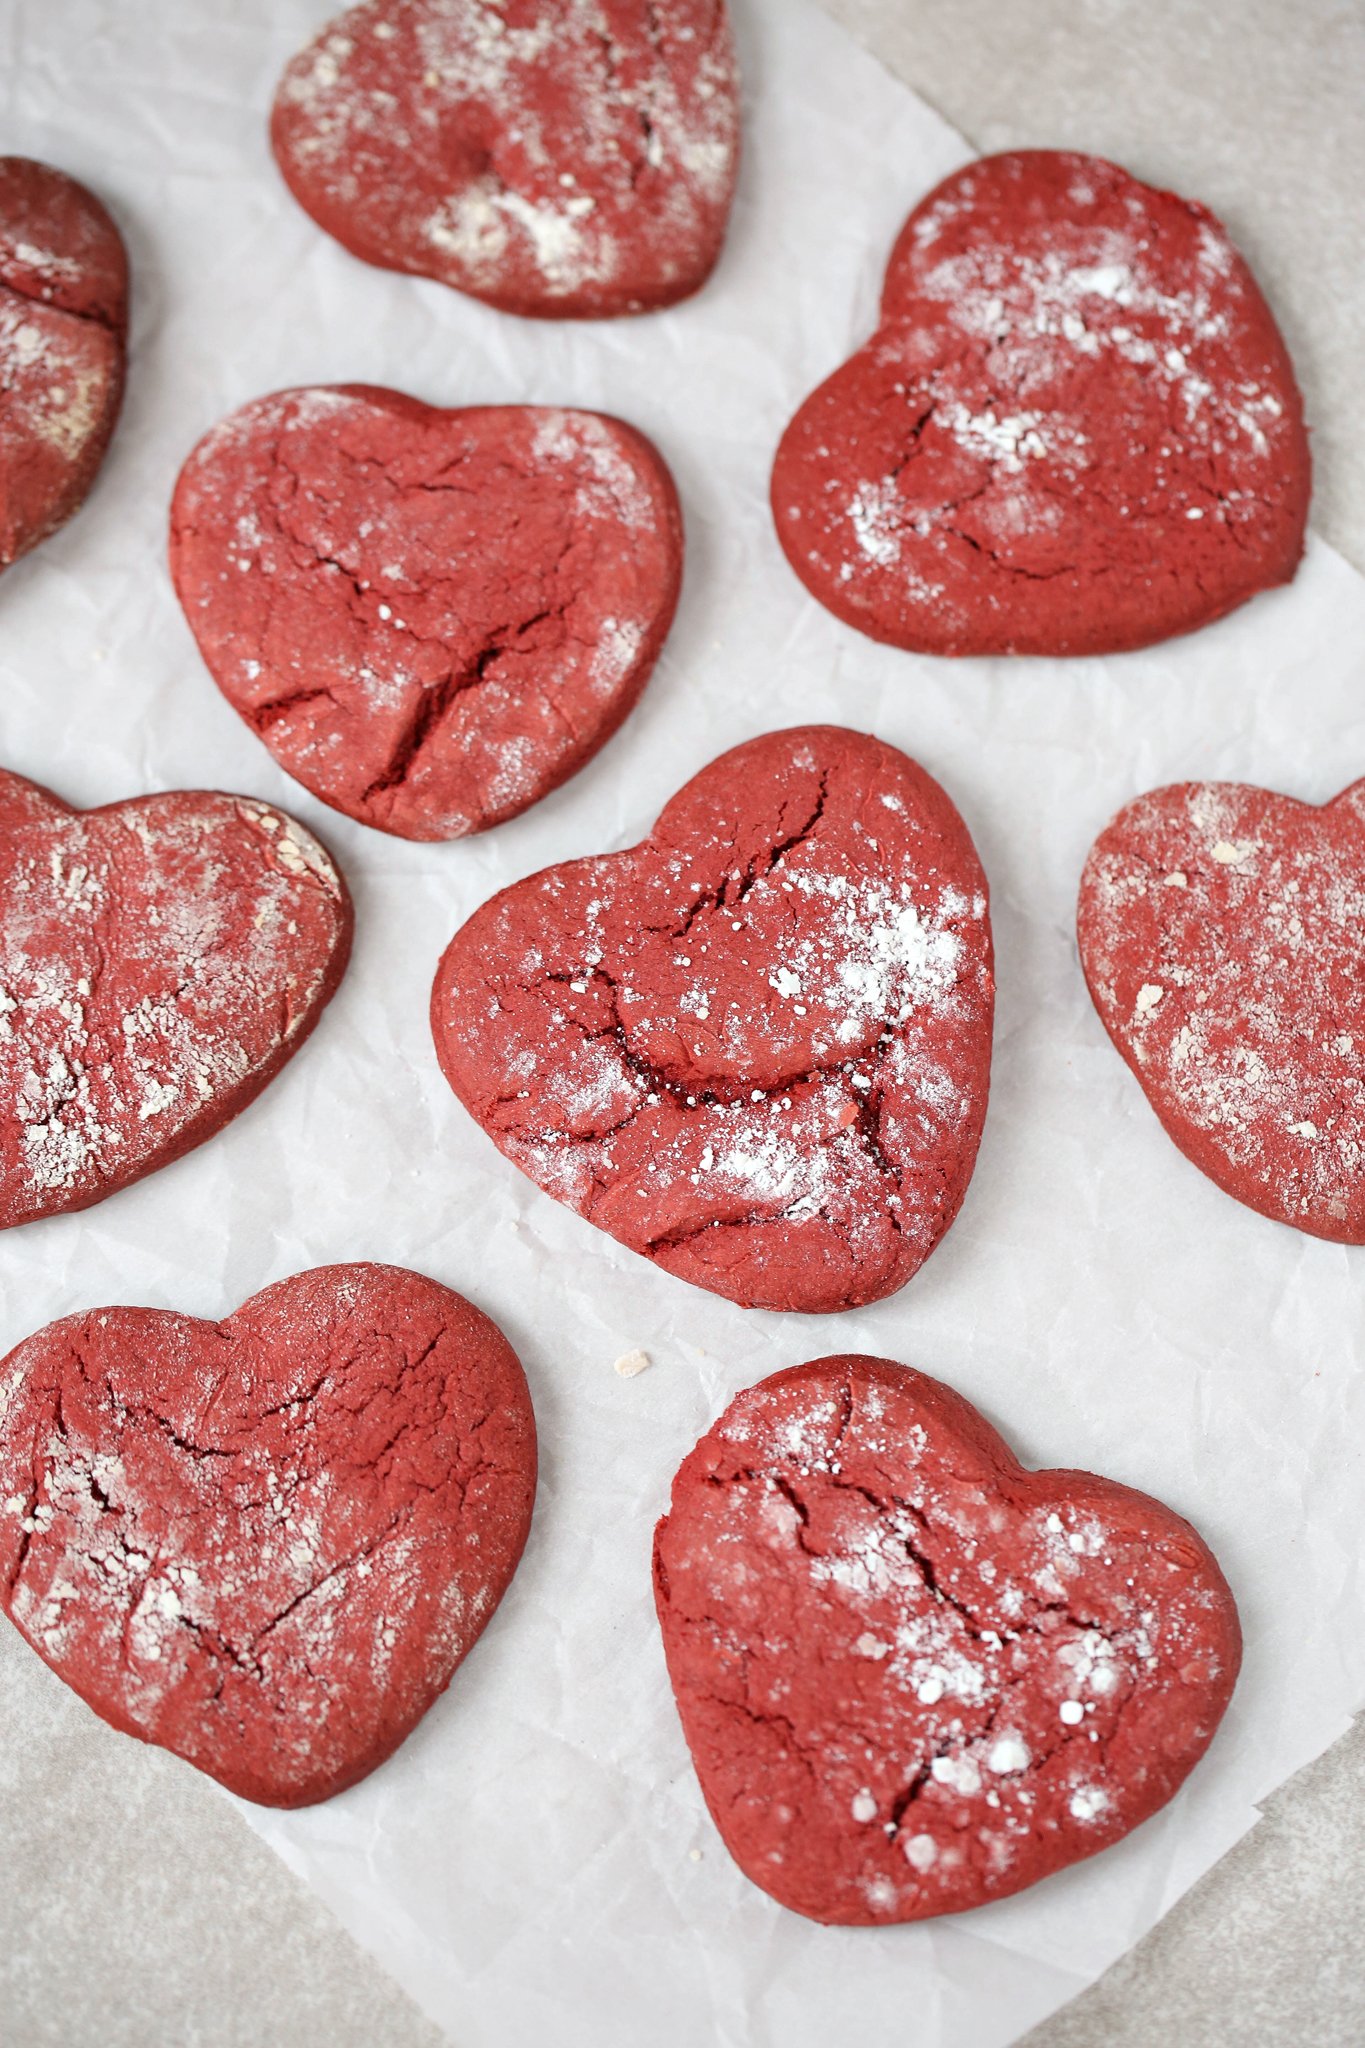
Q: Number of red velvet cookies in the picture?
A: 9